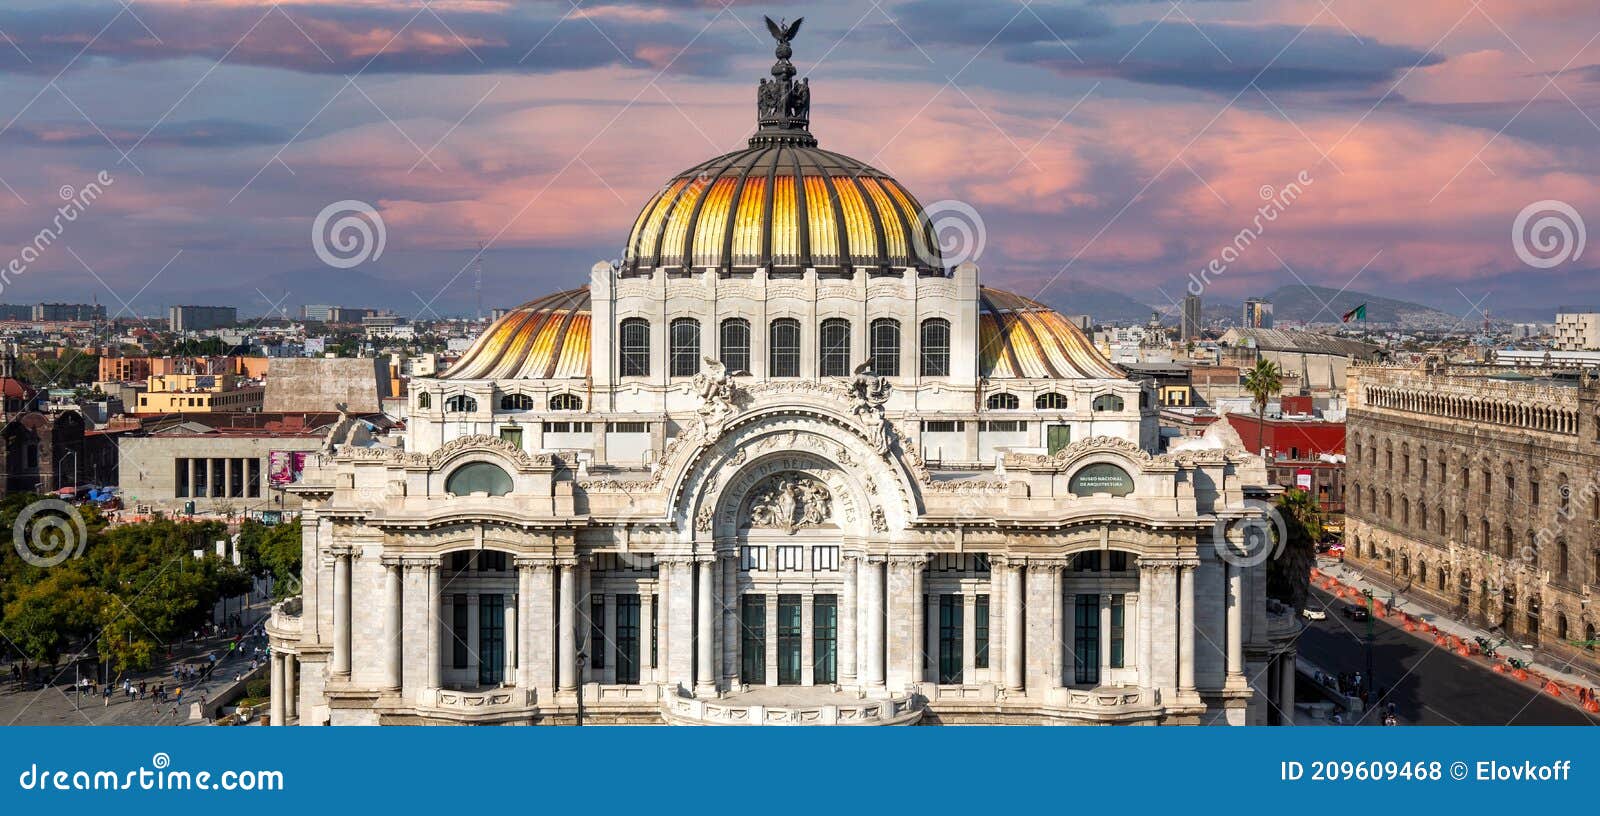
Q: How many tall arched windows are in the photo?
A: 7